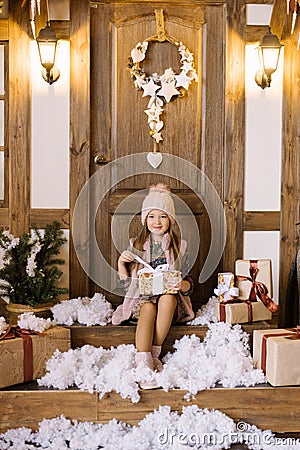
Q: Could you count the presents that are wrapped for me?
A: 6